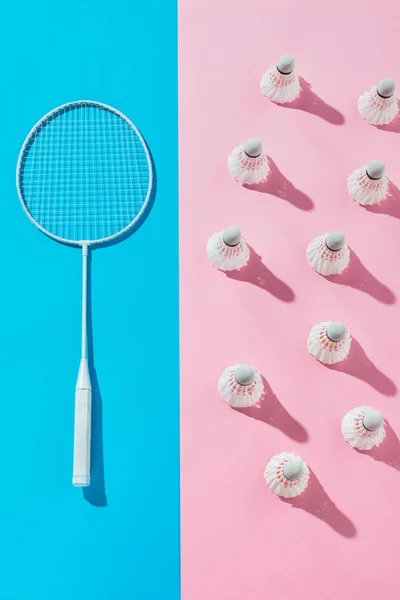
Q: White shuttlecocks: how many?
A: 10